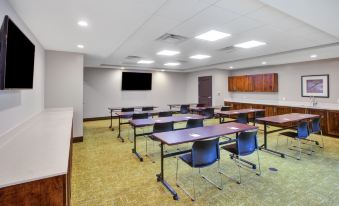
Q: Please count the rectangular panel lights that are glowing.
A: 6